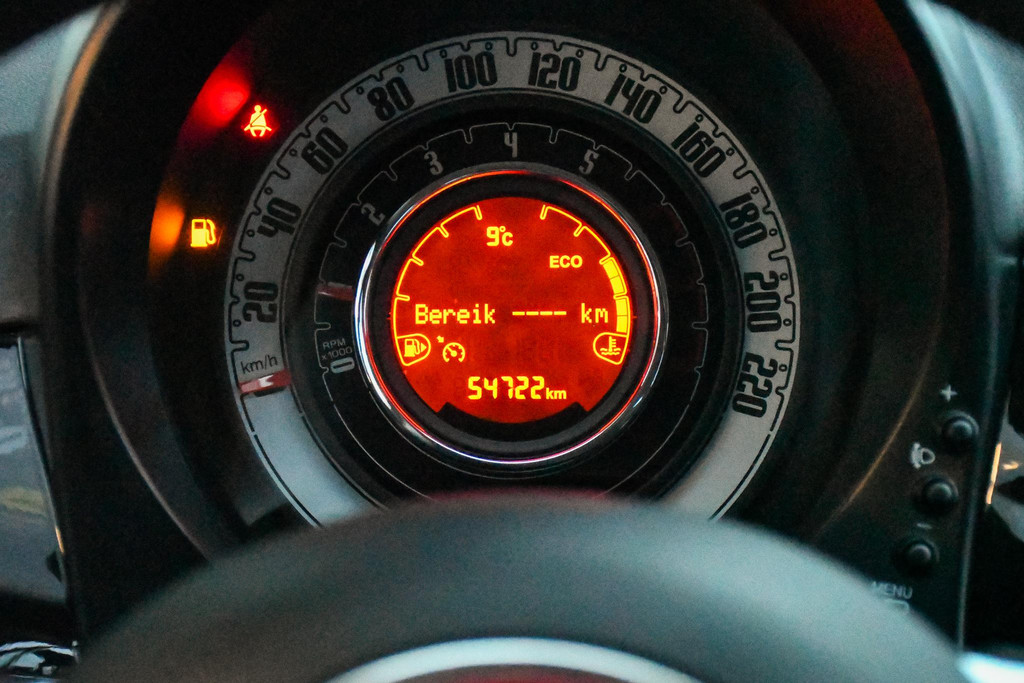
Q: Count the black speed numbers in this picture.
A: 11